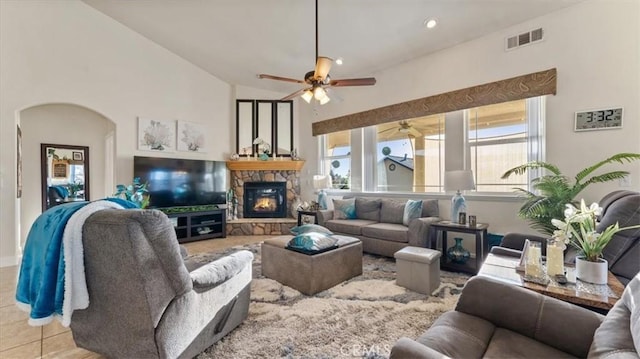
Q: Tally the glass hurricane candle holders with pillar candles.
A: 2